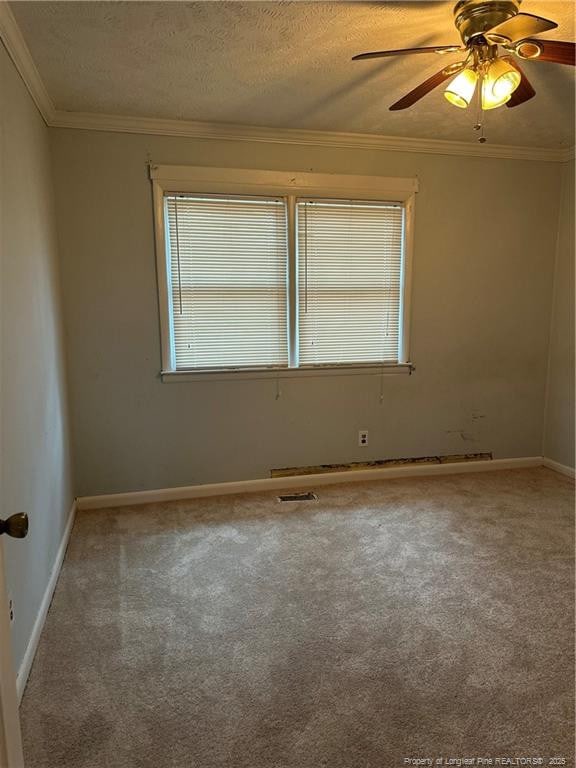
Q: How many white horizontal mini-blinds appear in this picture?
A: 2